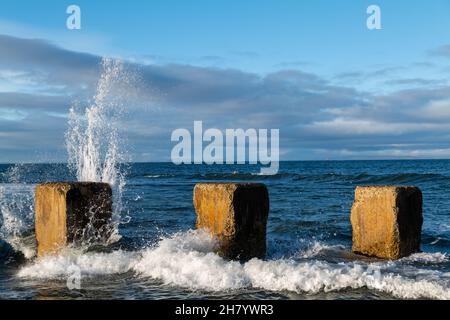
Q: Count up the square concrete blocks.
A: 3